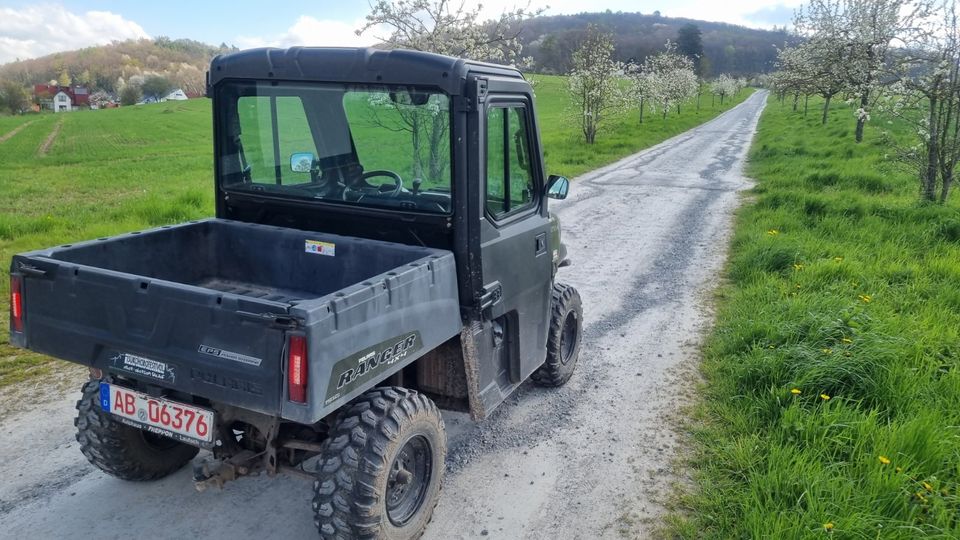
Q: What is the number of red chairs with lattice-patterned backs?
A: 0